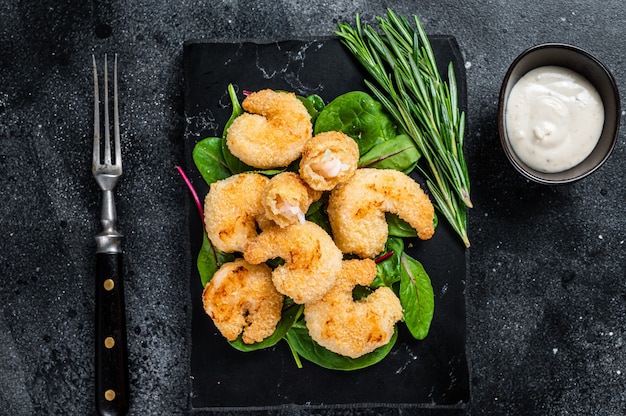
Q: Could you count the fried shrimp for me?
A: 8